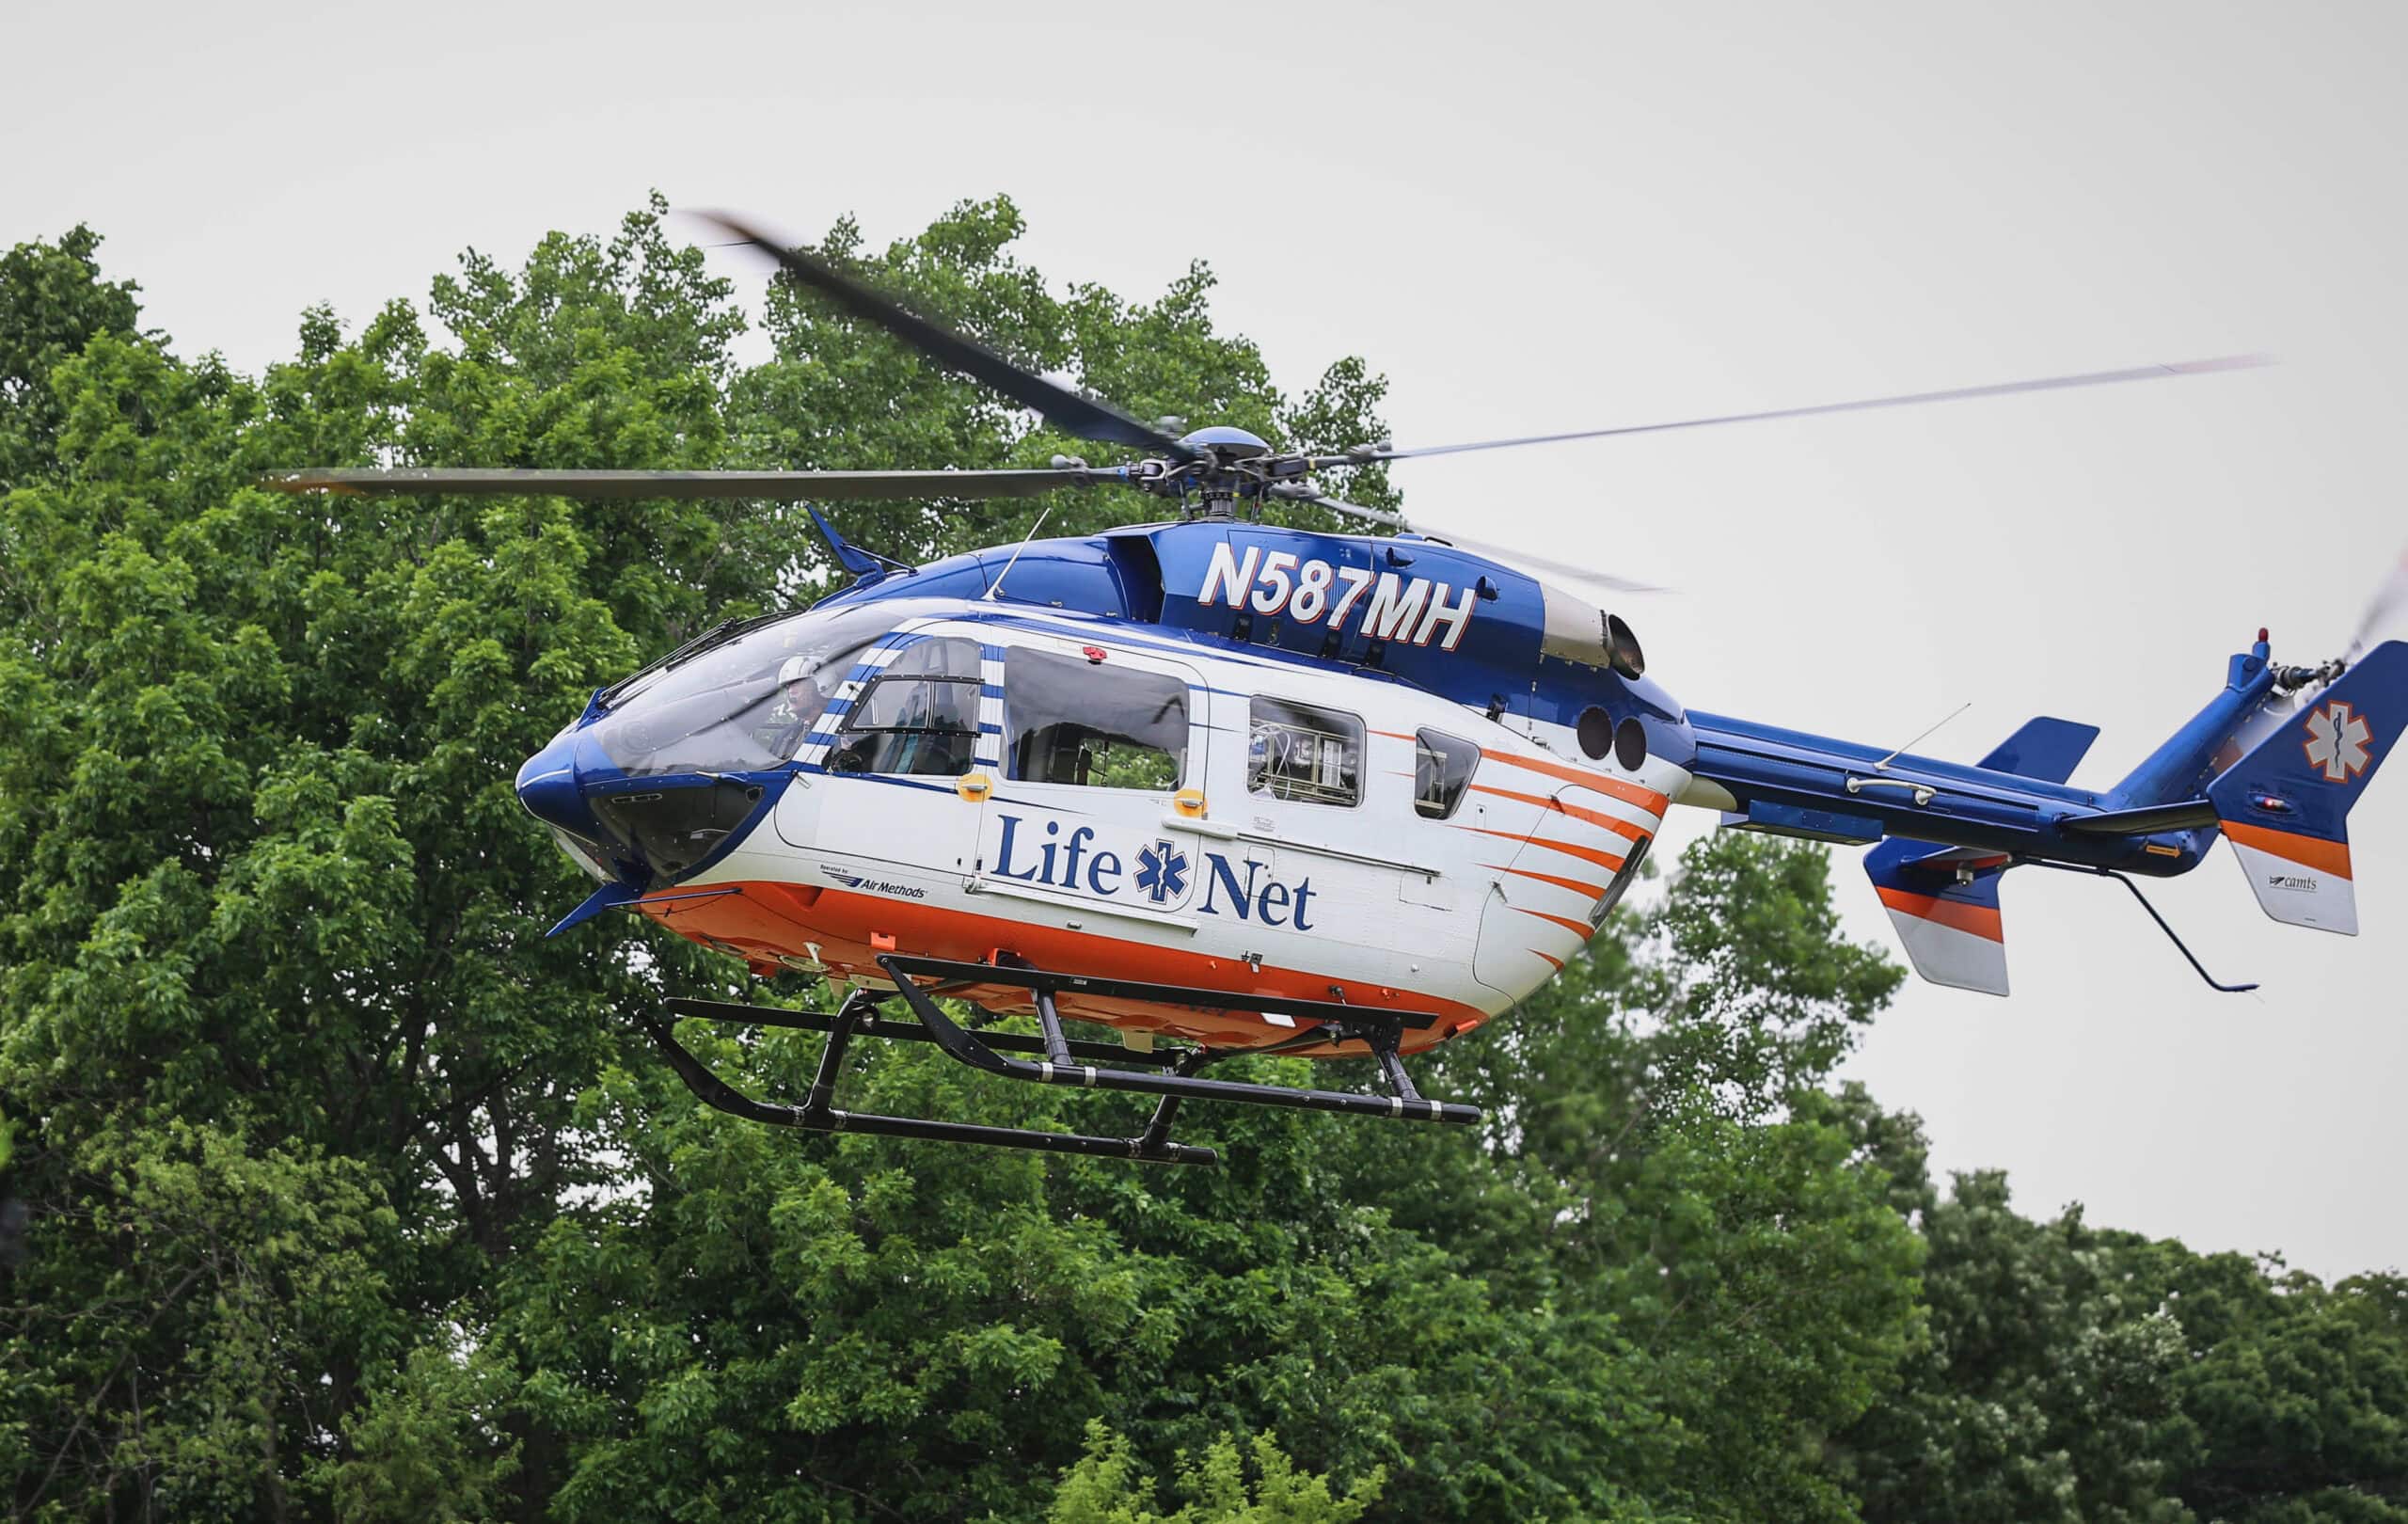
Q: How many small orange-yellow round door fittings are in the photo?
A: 2